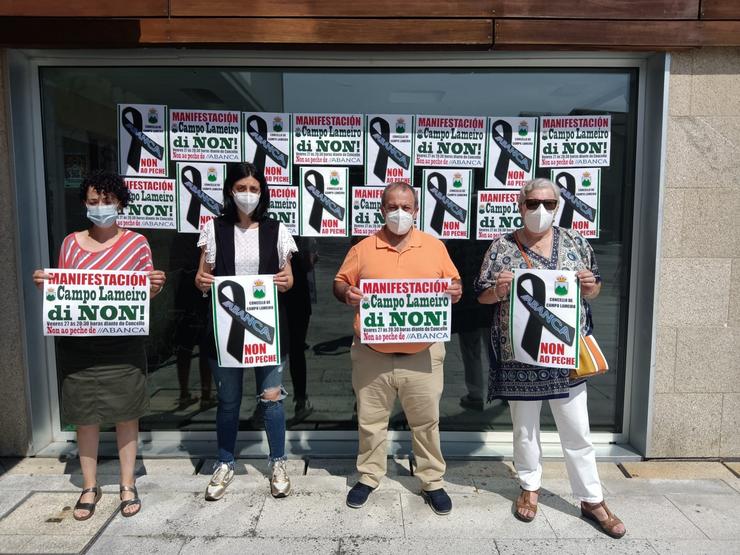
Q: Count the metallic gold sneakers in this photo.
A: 2